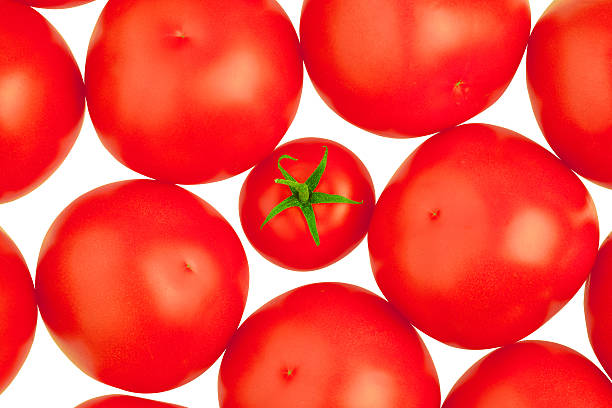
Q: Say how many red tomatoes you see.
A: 13